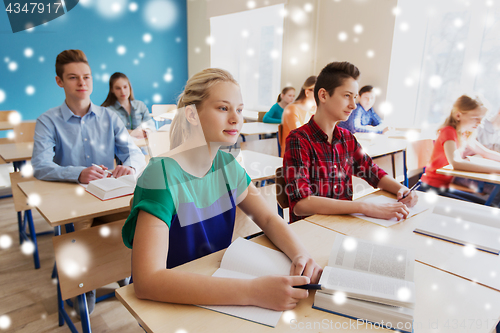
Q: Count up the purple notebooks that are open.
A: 0